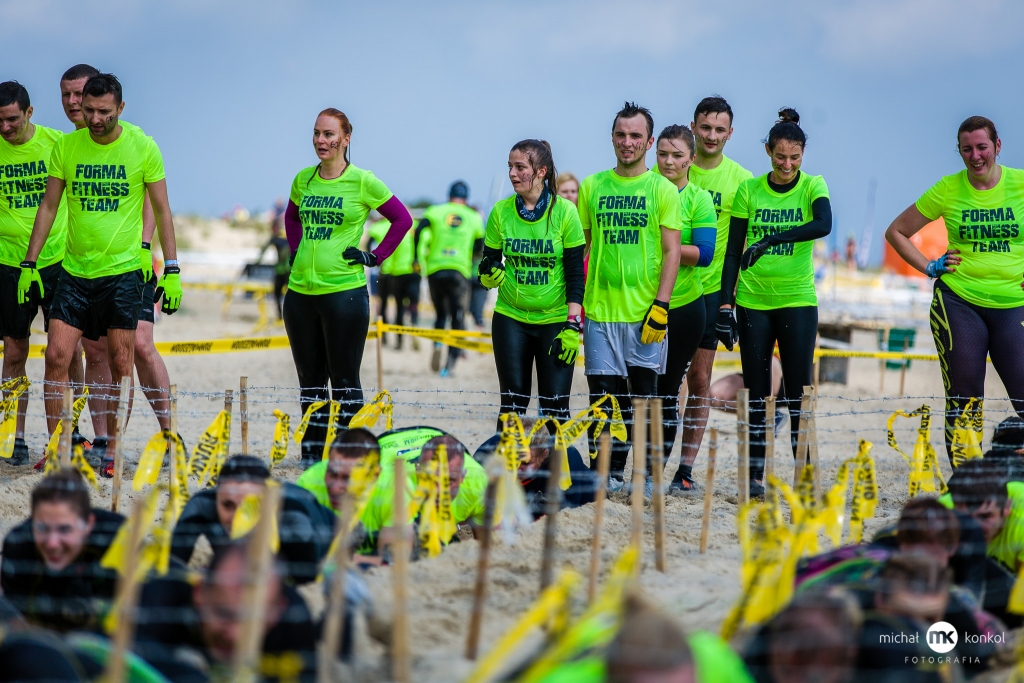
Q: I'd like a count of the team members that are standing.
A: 10